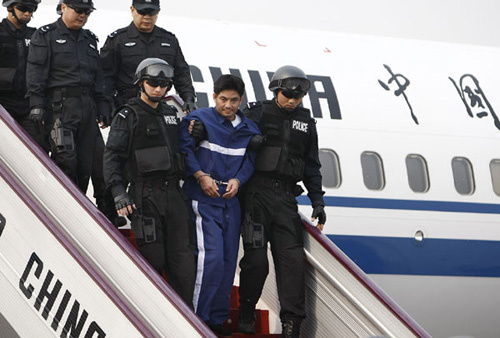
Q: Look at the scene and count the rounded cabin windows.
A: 5